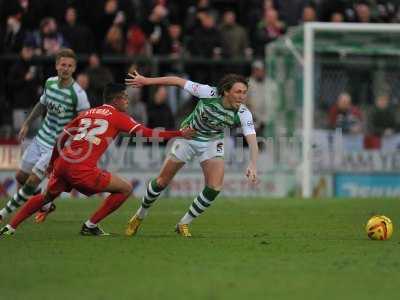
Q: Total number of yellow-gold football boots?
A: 2